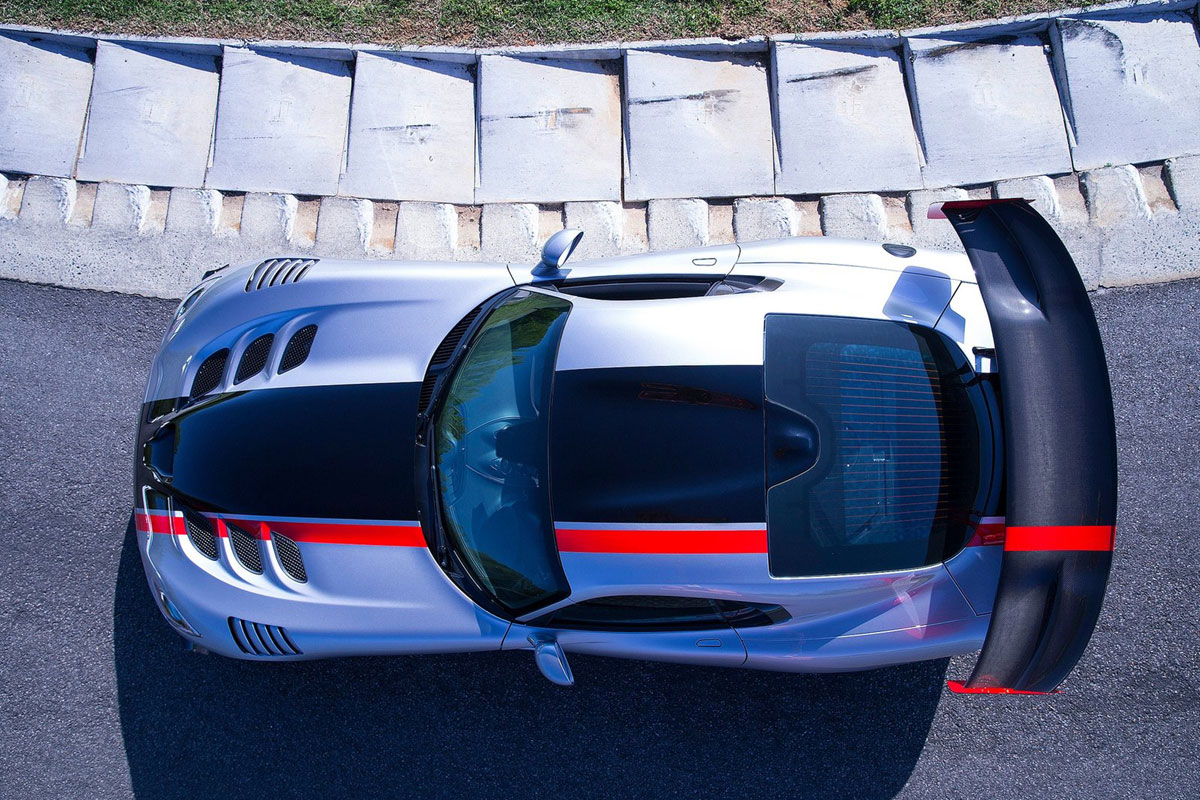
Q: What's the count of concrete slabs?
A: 9